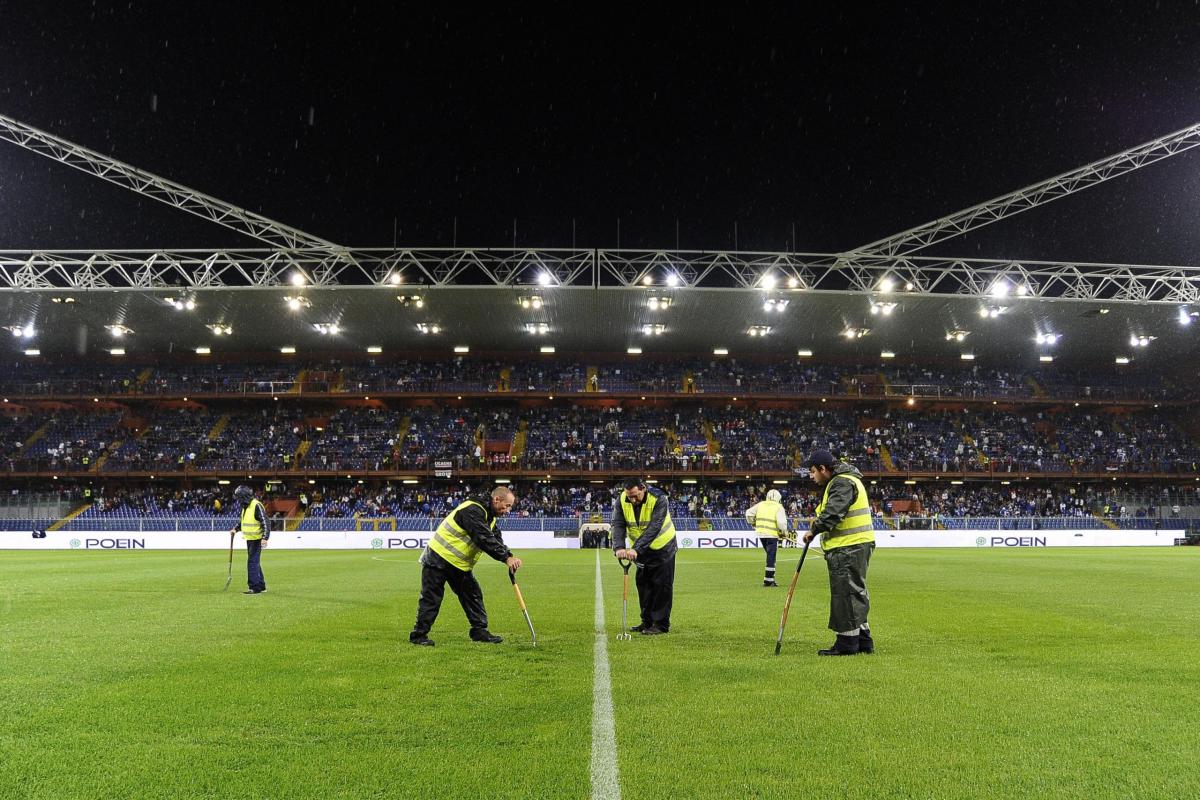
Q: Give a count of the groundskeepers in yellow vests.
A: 5